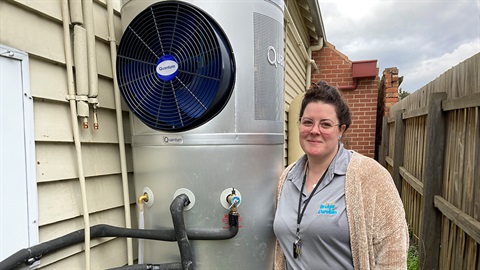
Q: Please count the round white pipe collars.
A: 3